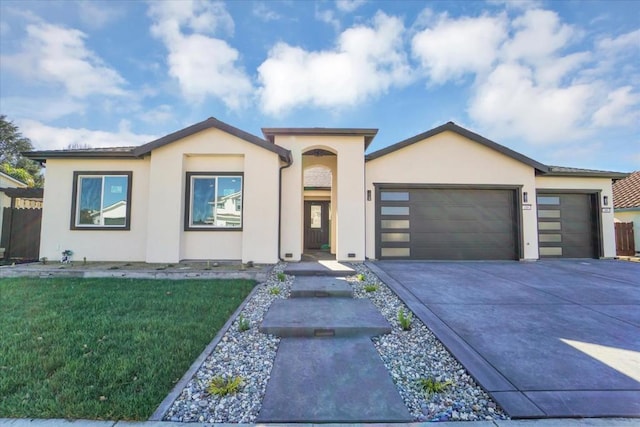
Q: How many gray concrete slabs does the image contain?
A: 4